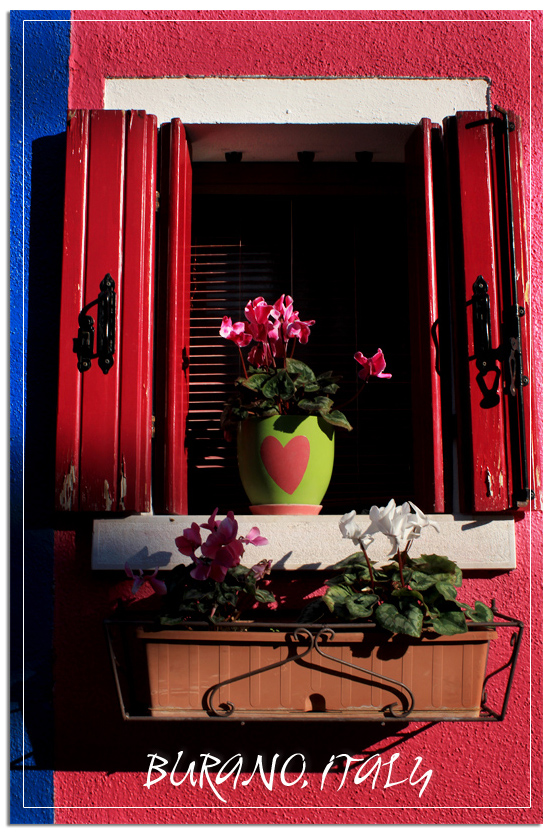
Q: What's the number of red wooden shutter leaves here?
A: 4